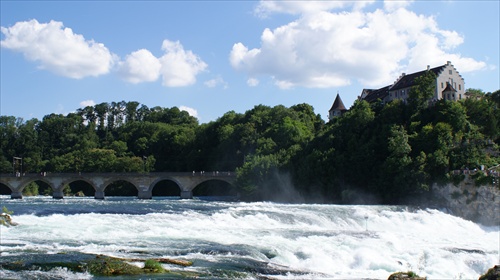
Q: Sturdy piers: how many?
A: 5